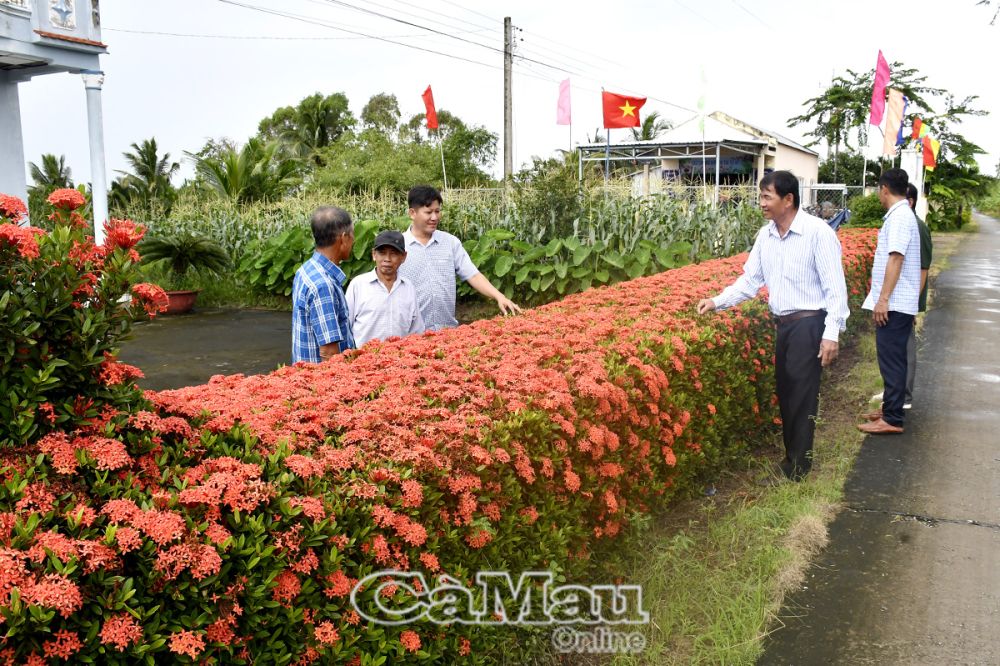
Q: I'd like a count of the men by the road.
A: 3